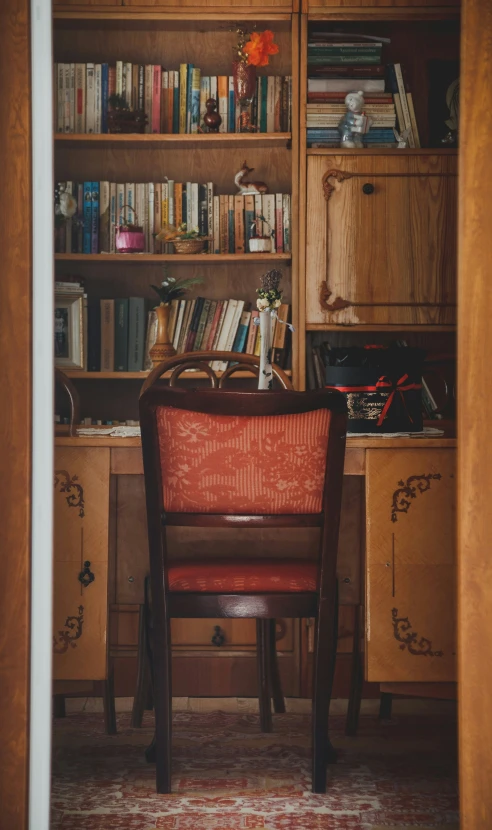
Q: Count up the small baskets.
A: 3